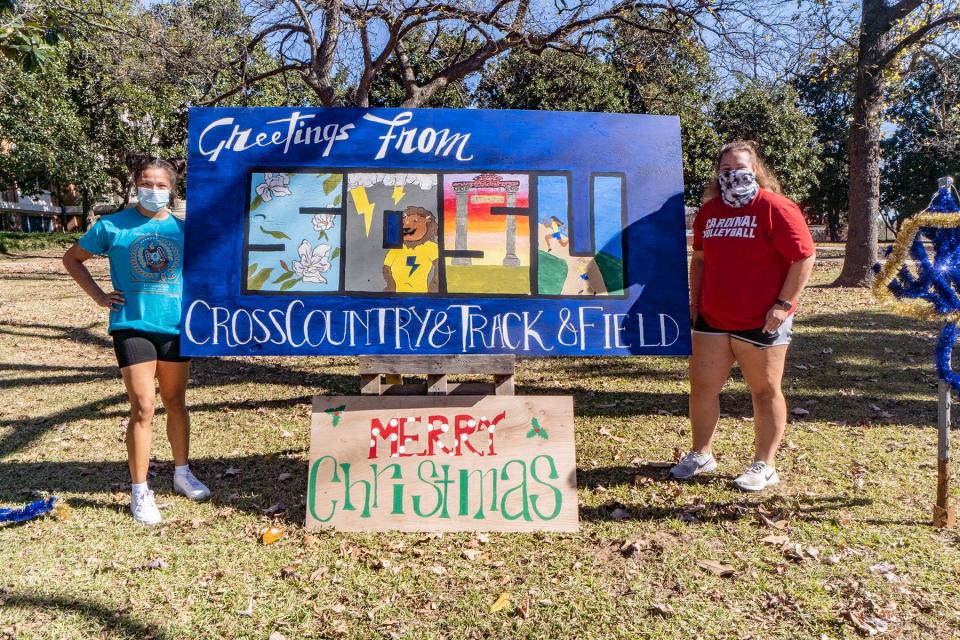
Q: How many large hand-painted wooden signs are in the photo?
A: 2